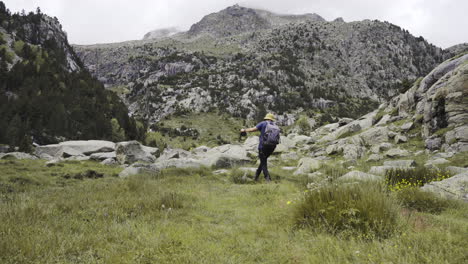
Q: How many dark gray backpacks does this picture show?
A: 1